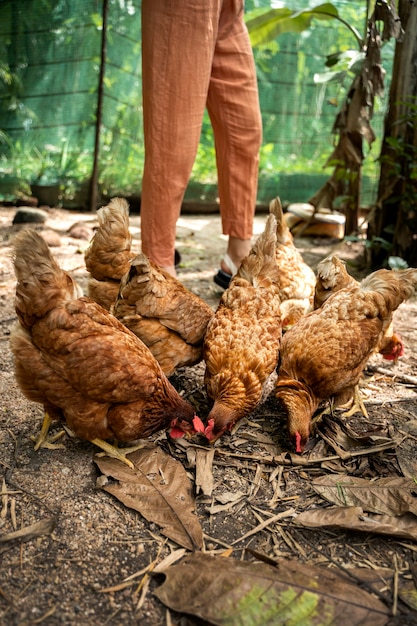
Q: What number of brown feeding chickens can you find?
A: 7